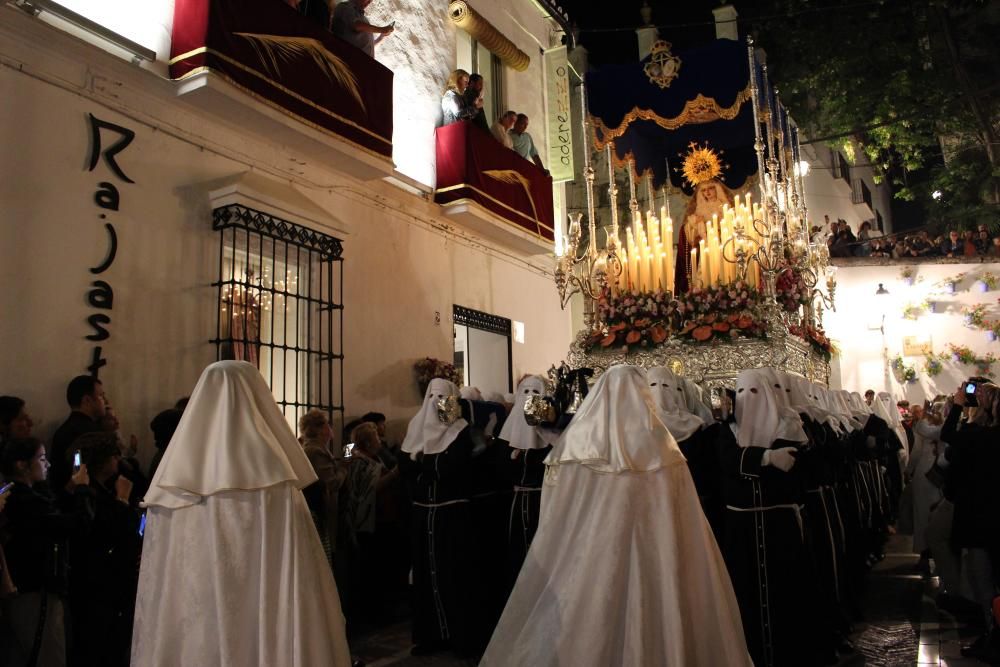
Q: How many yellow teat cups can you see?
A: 0